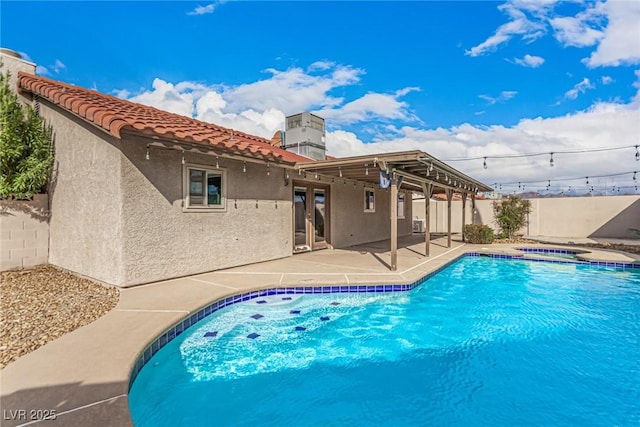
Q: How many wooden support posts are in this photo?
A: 5